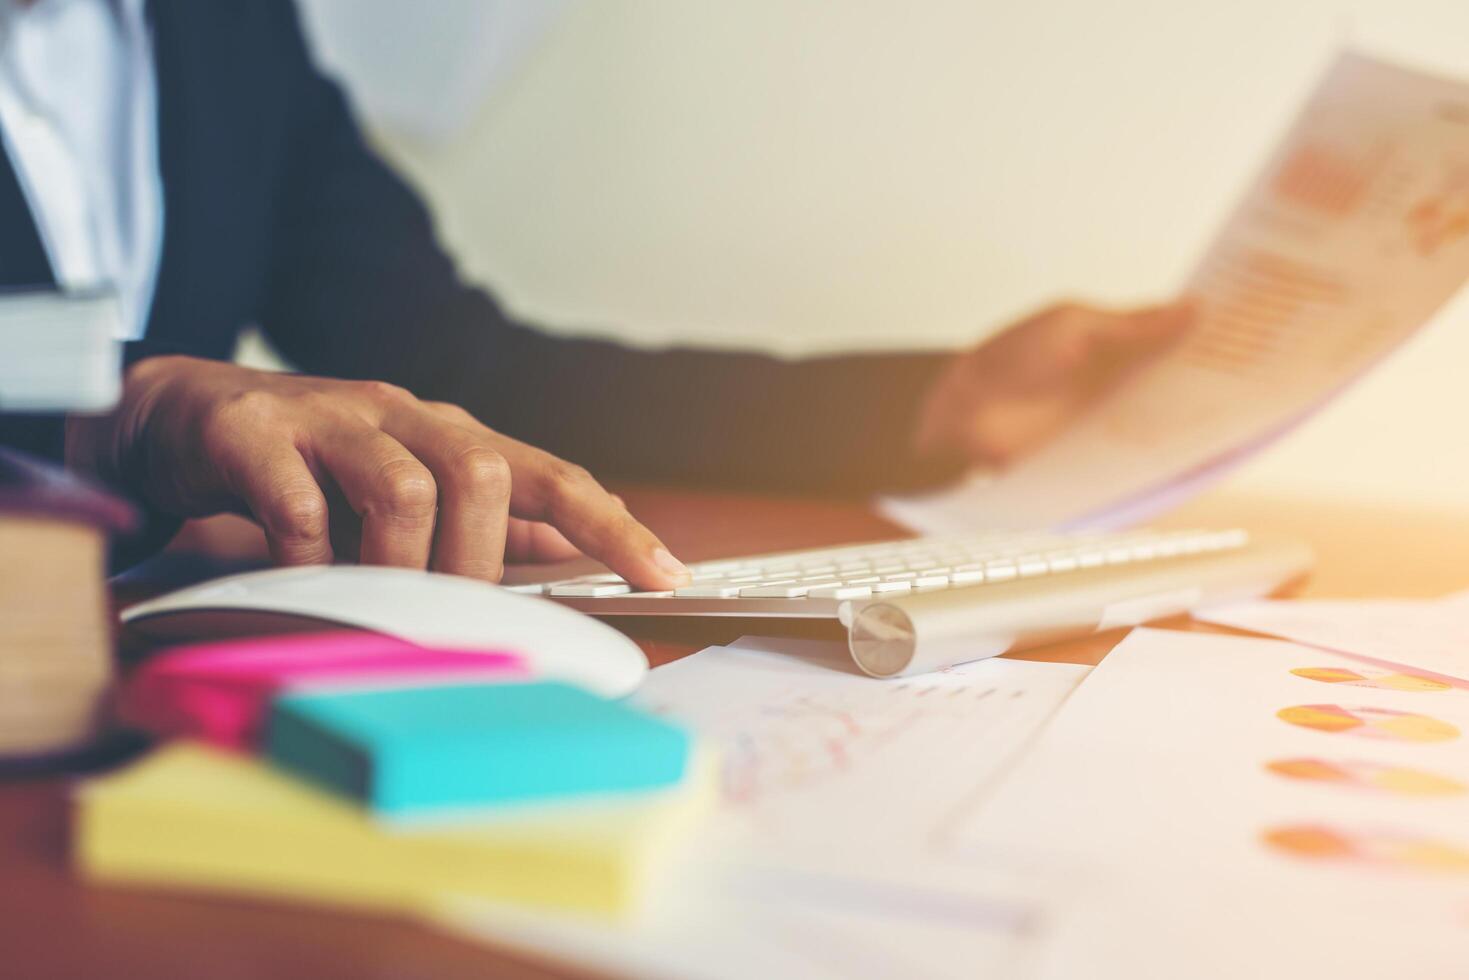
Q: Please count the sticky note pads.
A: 3